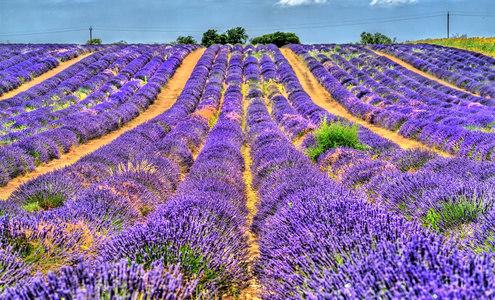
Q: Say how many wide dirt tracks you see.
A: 4